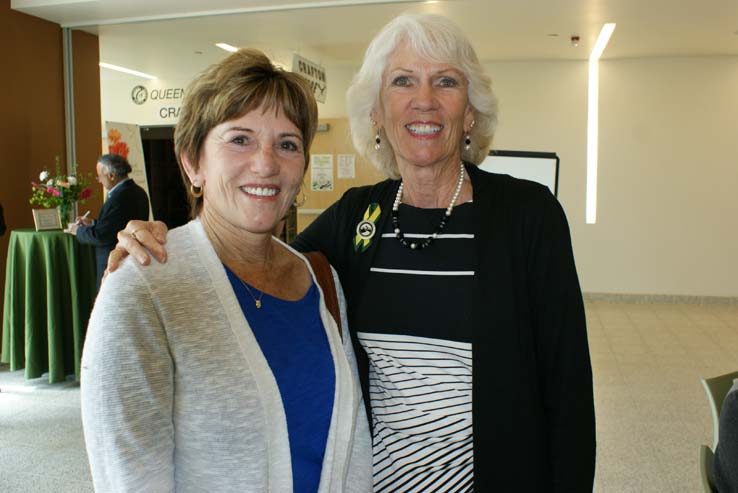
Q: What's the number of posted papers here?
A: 2